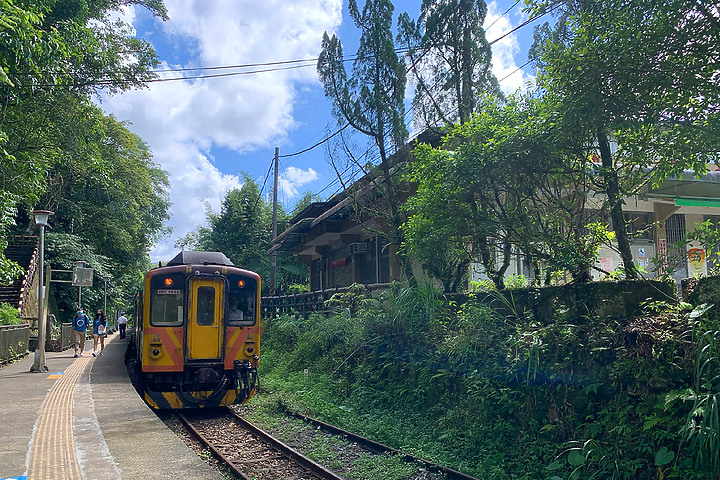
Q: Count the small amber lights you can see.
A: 2